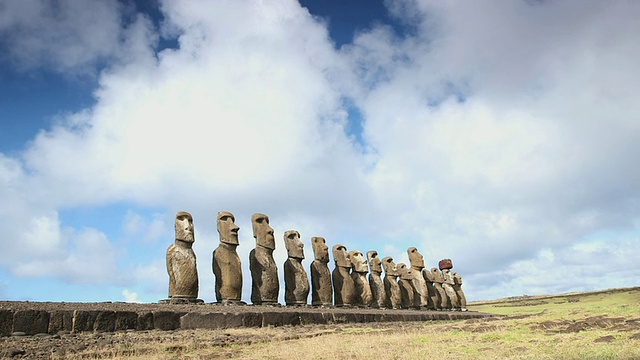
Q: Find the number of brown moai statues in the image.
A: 15